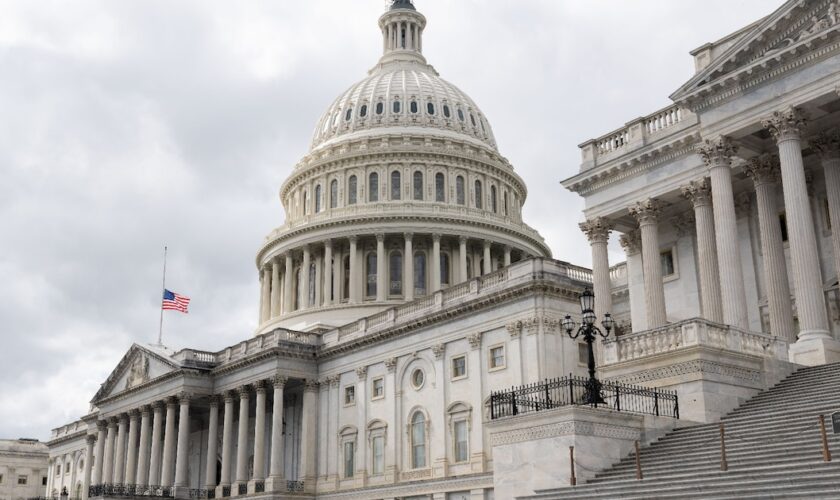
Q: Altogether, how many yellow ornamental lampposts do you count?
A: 0